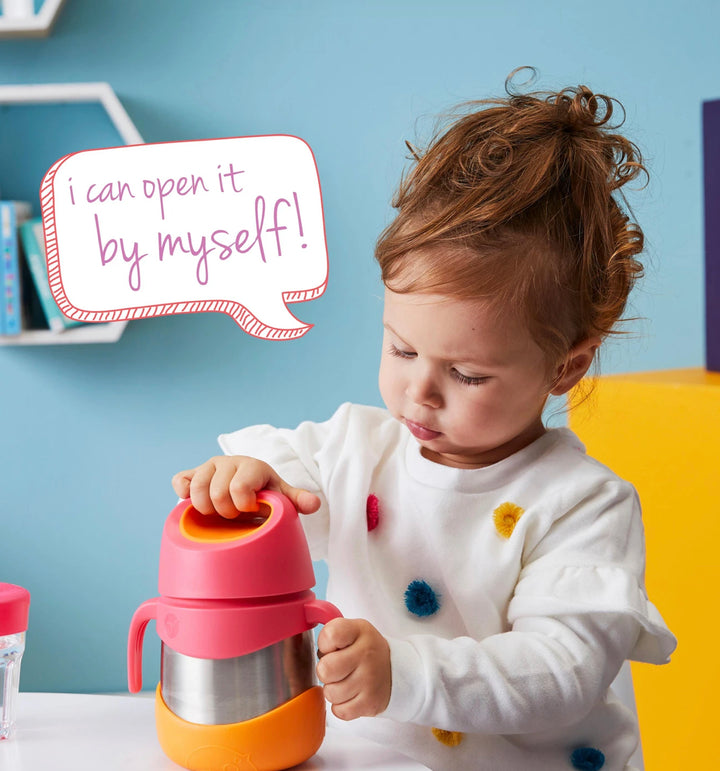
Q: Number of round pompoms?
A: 5